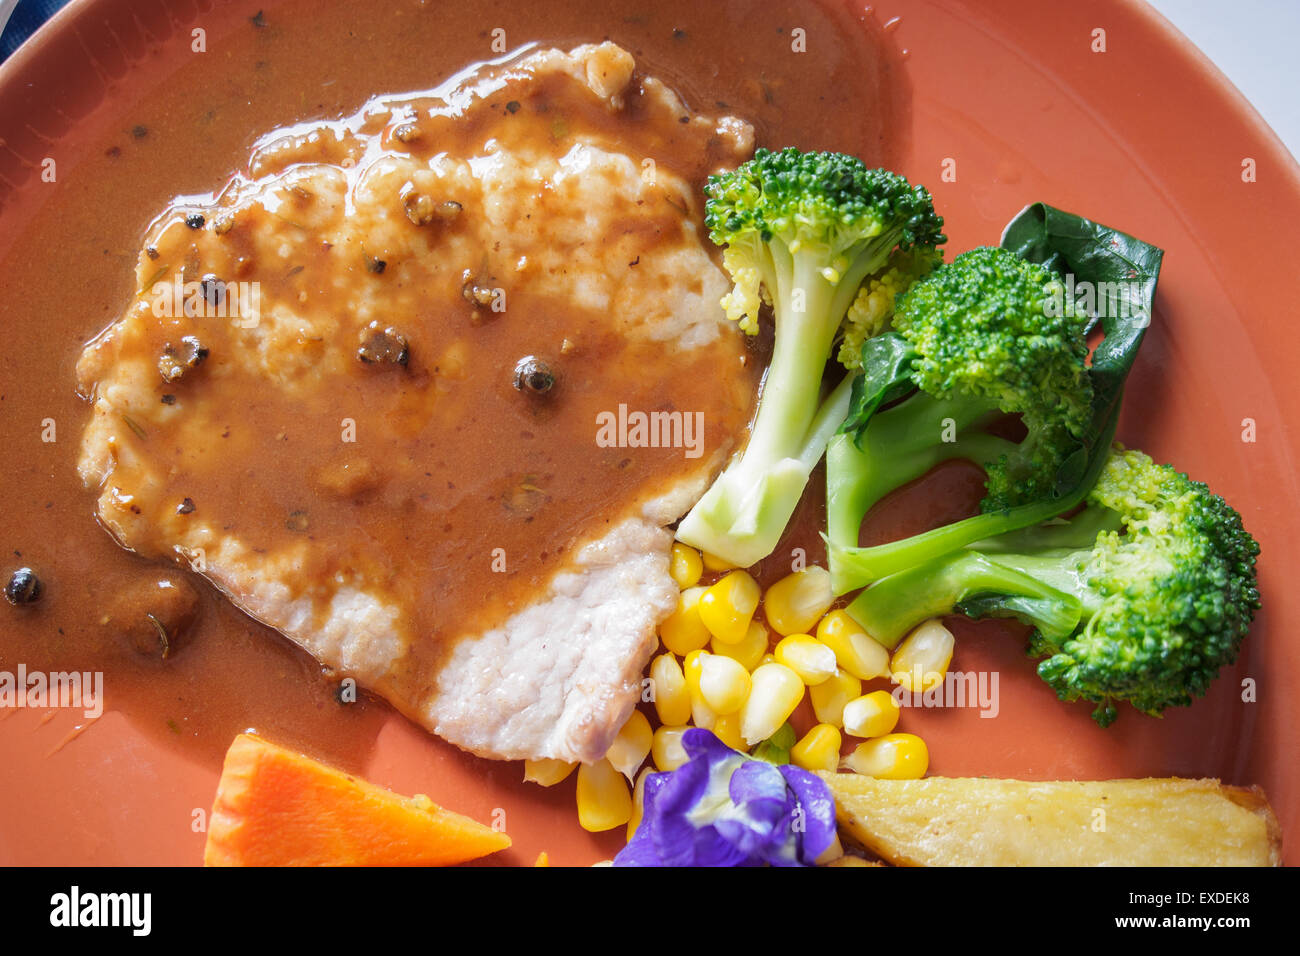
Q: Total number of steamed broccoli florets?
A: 3